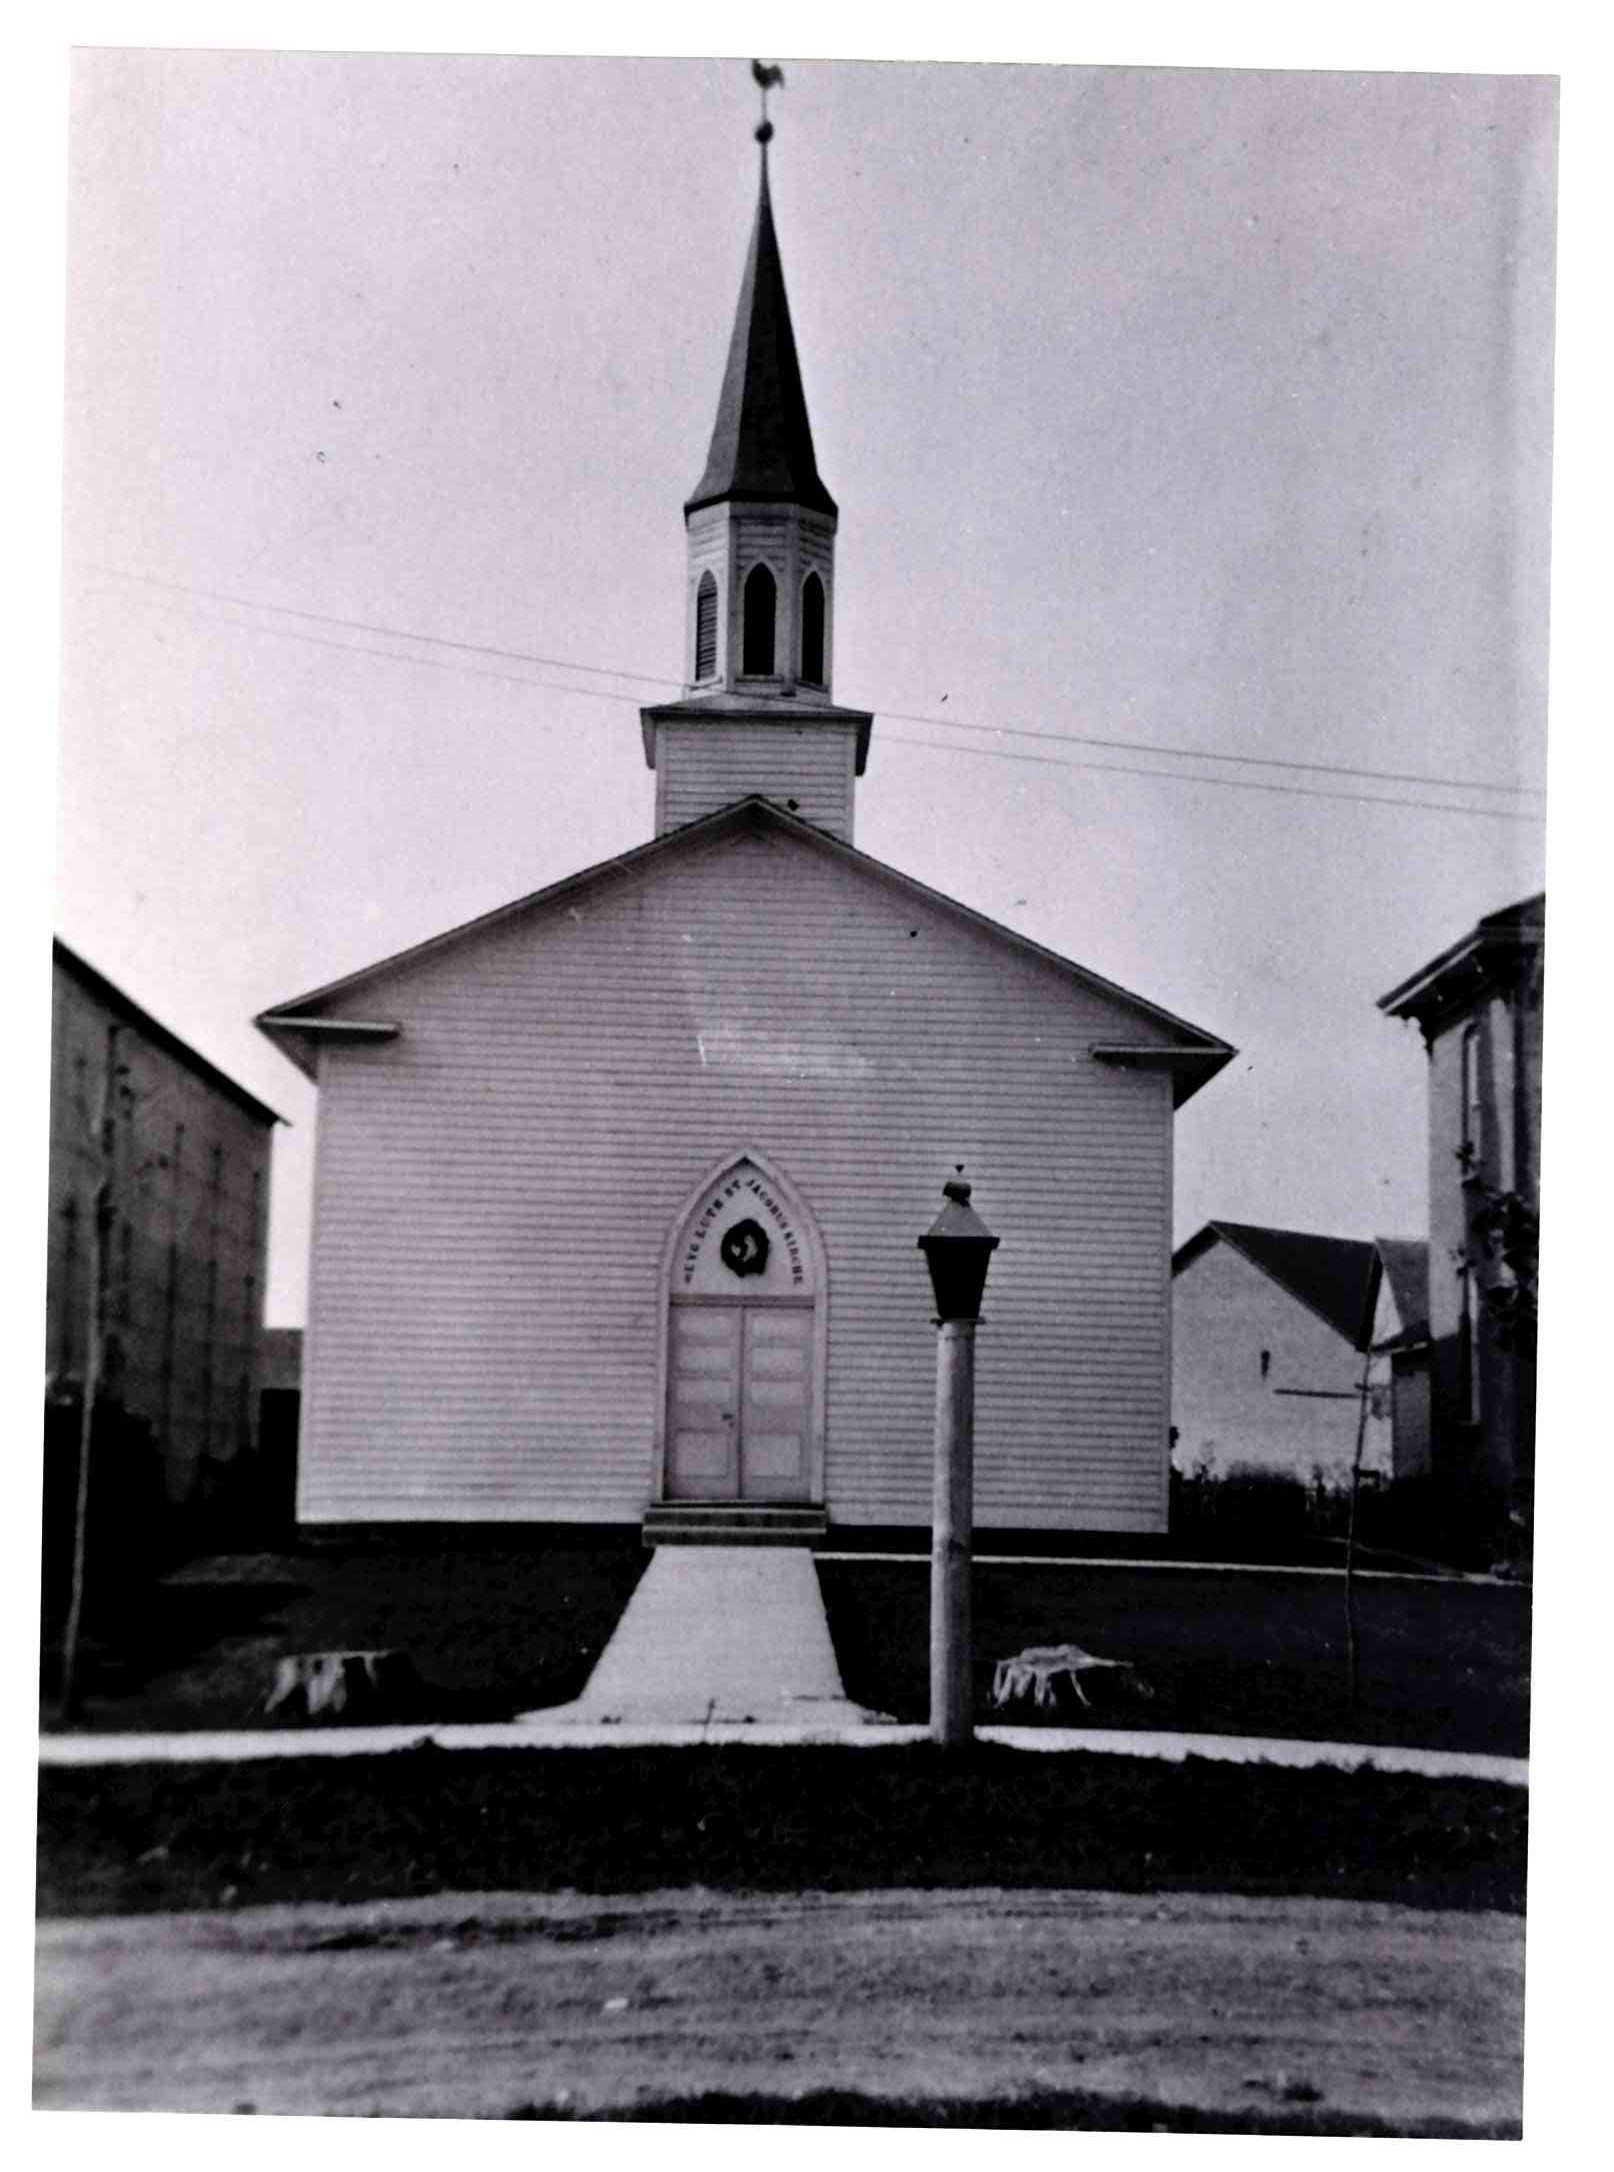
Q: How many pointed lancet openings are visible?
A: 3